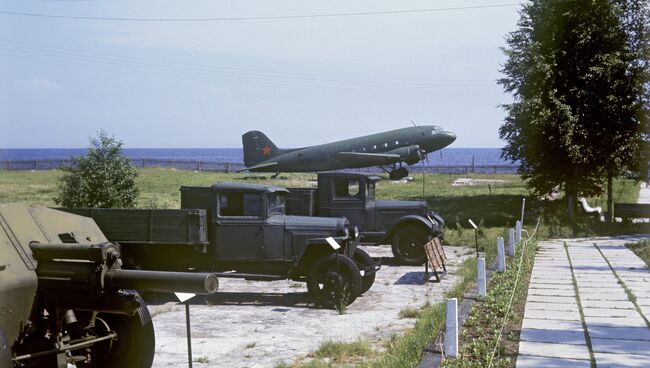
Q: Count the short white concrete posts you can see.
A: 5